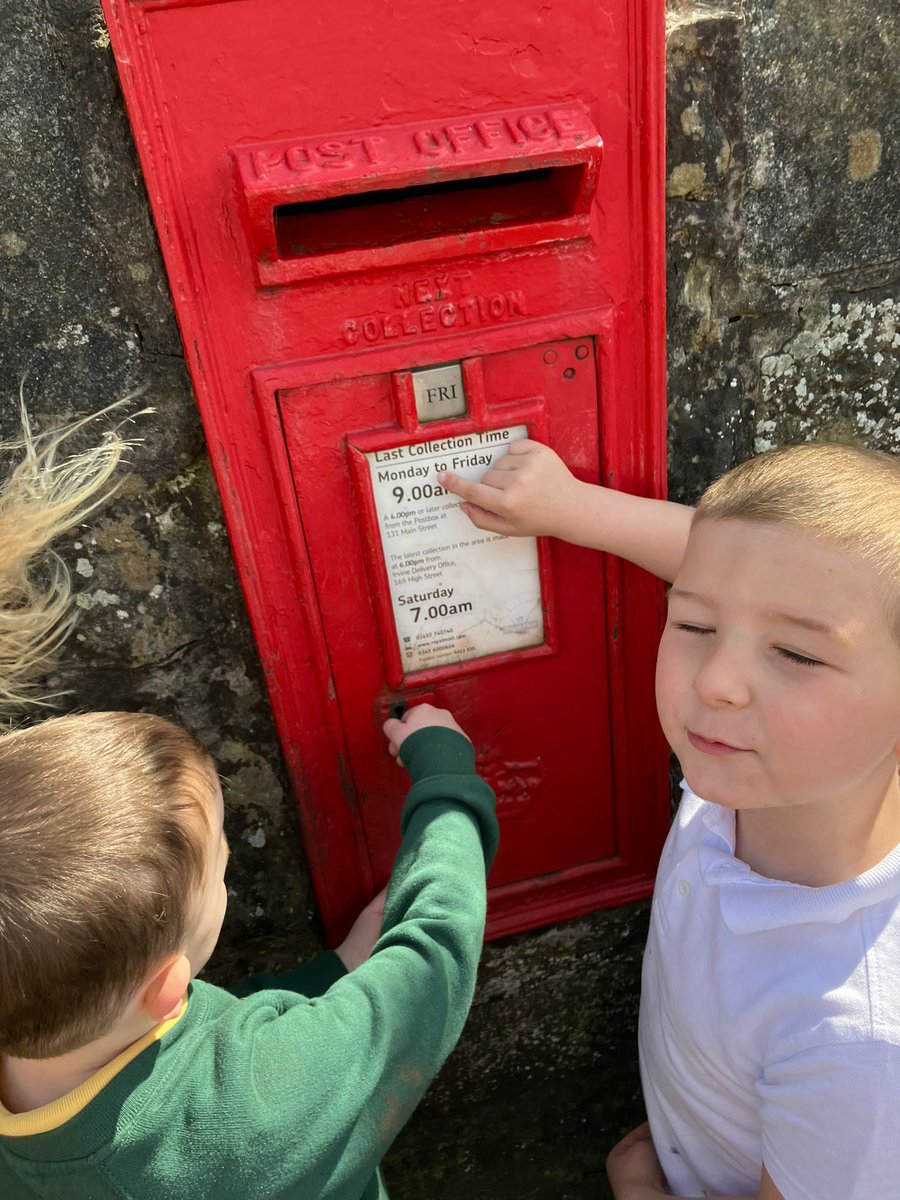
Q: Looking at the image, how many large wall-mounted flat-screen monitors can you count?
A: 0